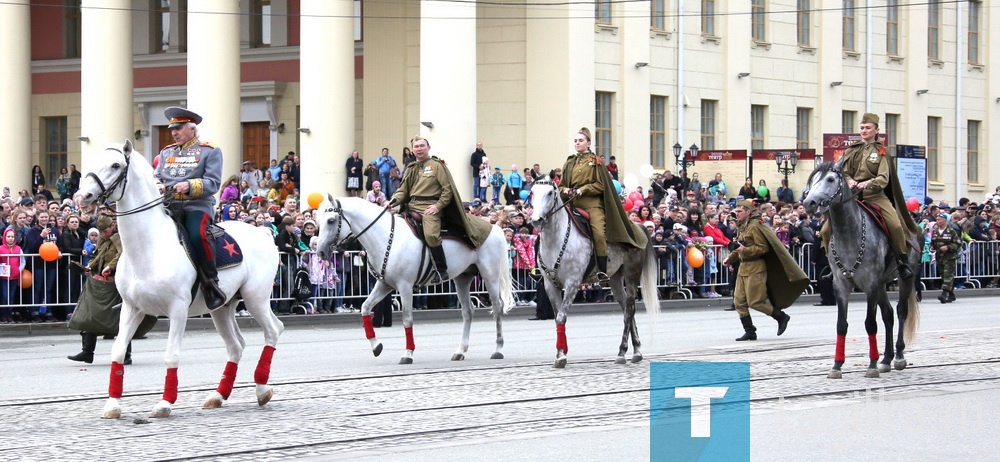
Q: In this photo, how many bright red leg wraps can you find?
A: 9